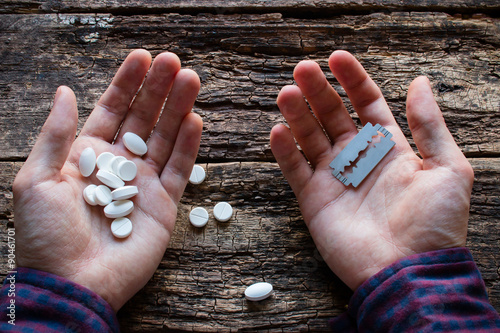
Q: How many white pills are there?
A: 15